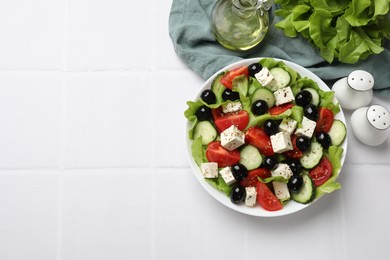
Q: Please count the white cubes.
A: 12